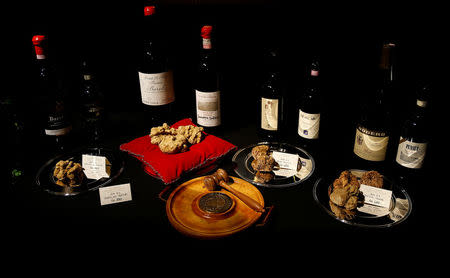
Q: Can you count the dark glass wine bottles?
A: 8